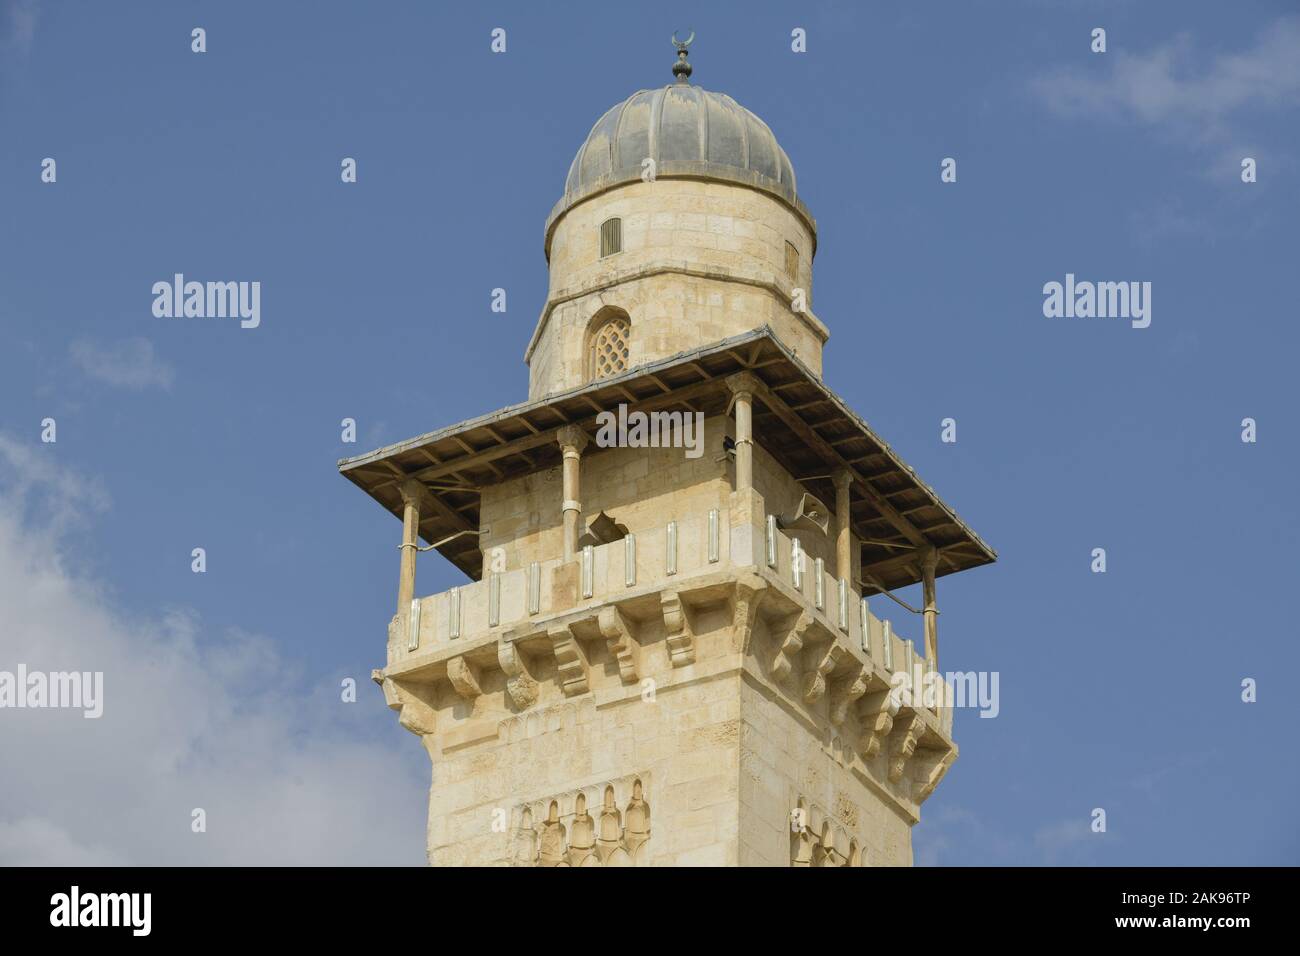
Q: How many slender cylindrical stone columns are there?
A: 5